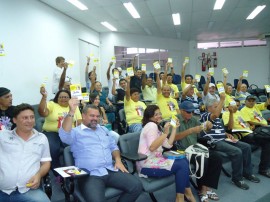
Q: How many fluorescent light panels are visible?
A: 6